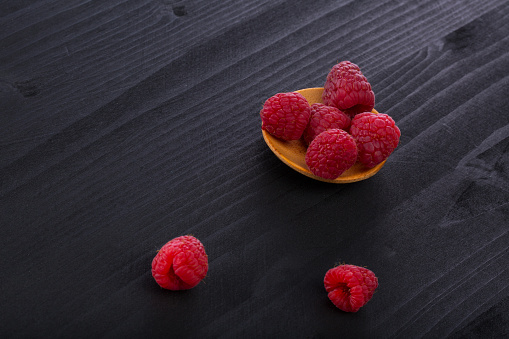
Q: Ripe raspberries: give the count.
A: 7